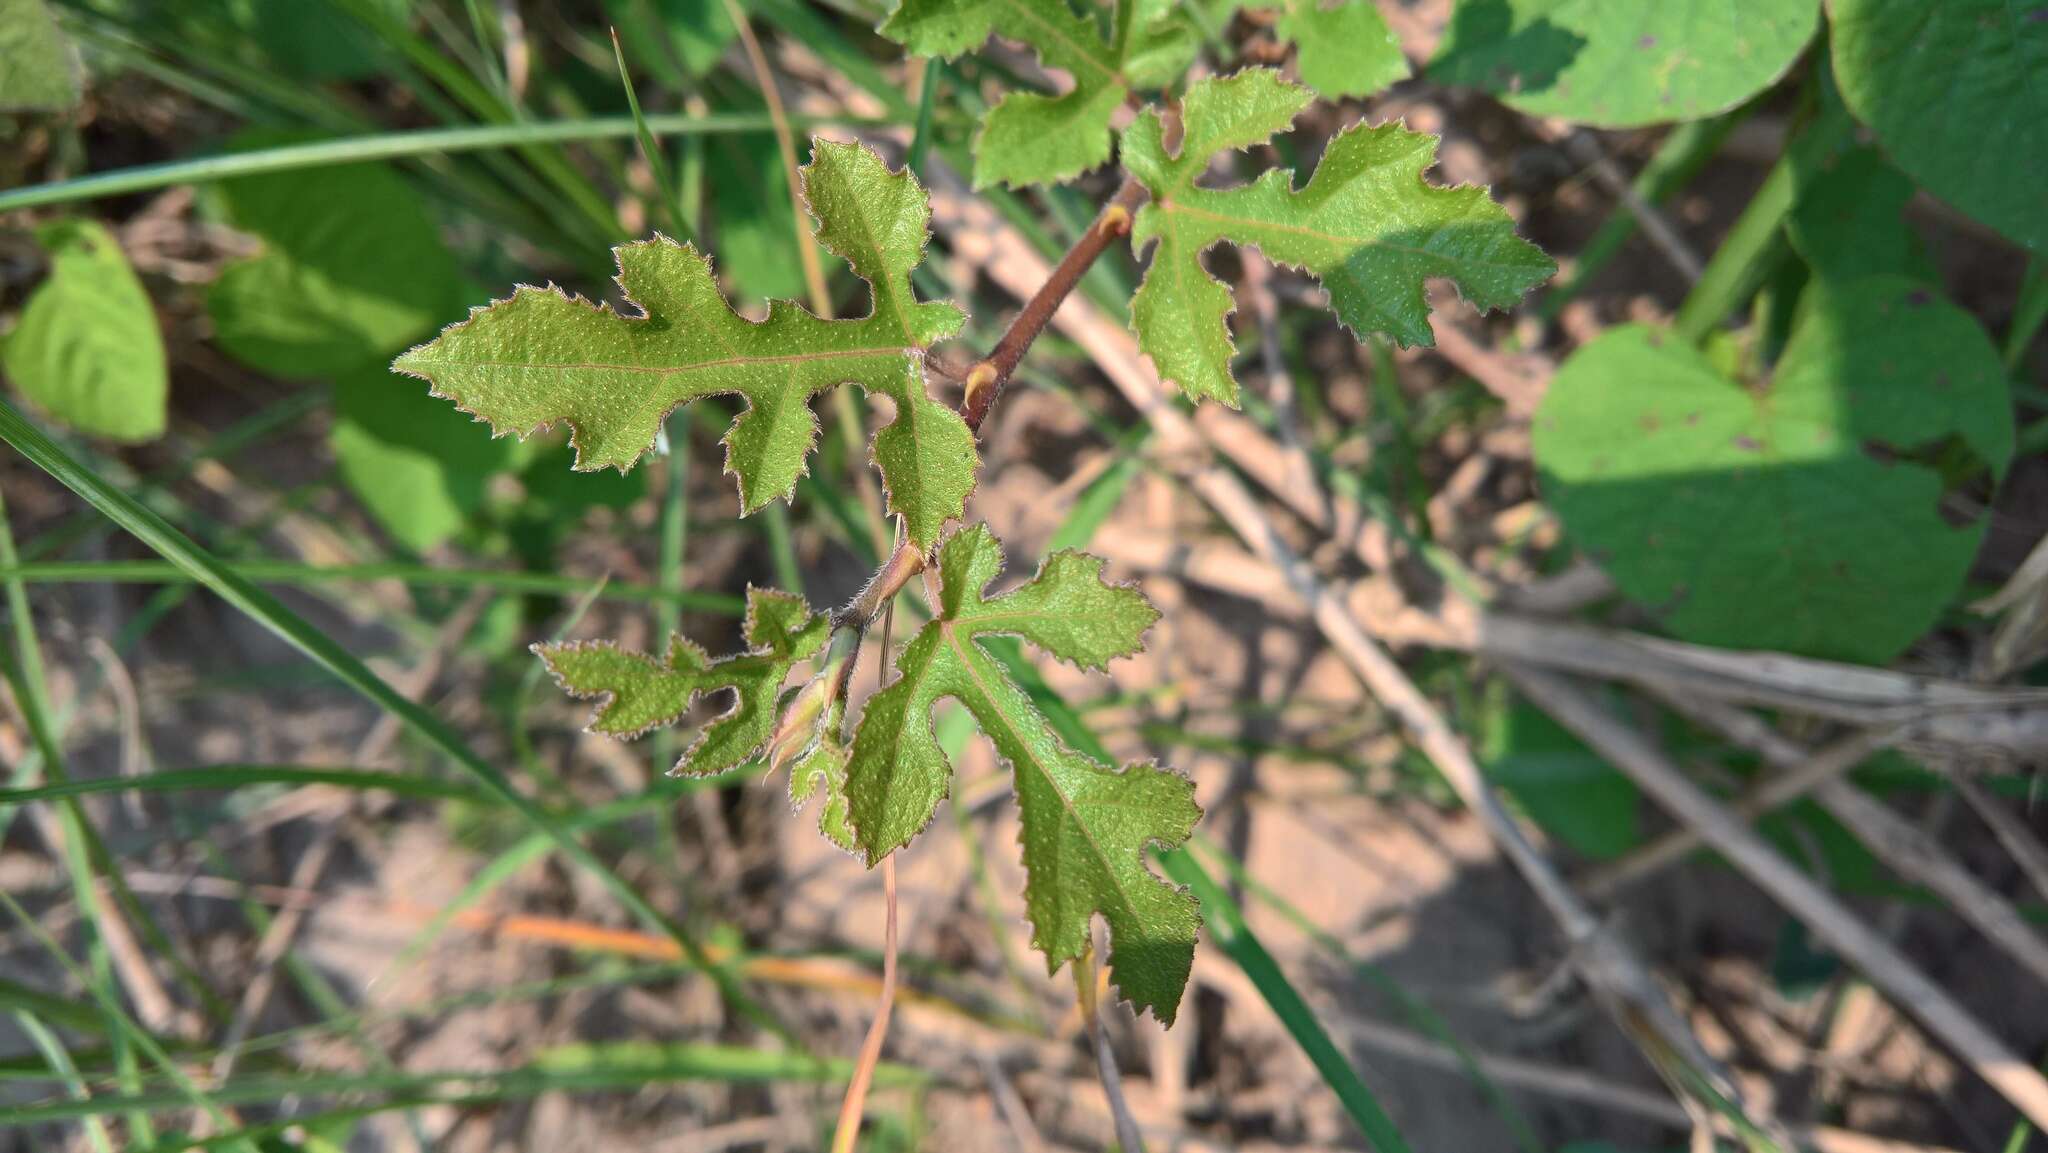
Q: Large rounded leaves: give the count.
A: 3